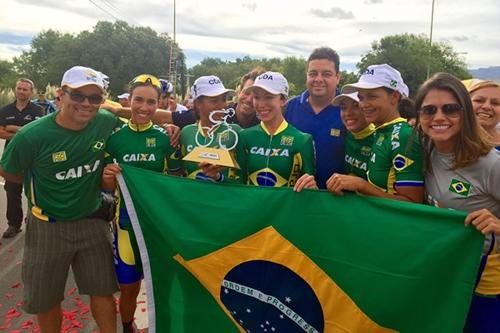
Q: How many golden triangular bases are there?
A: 1